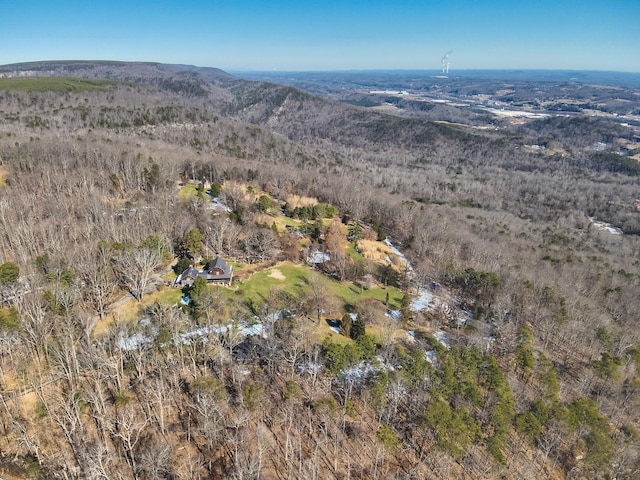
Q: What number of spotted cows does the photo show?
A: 0